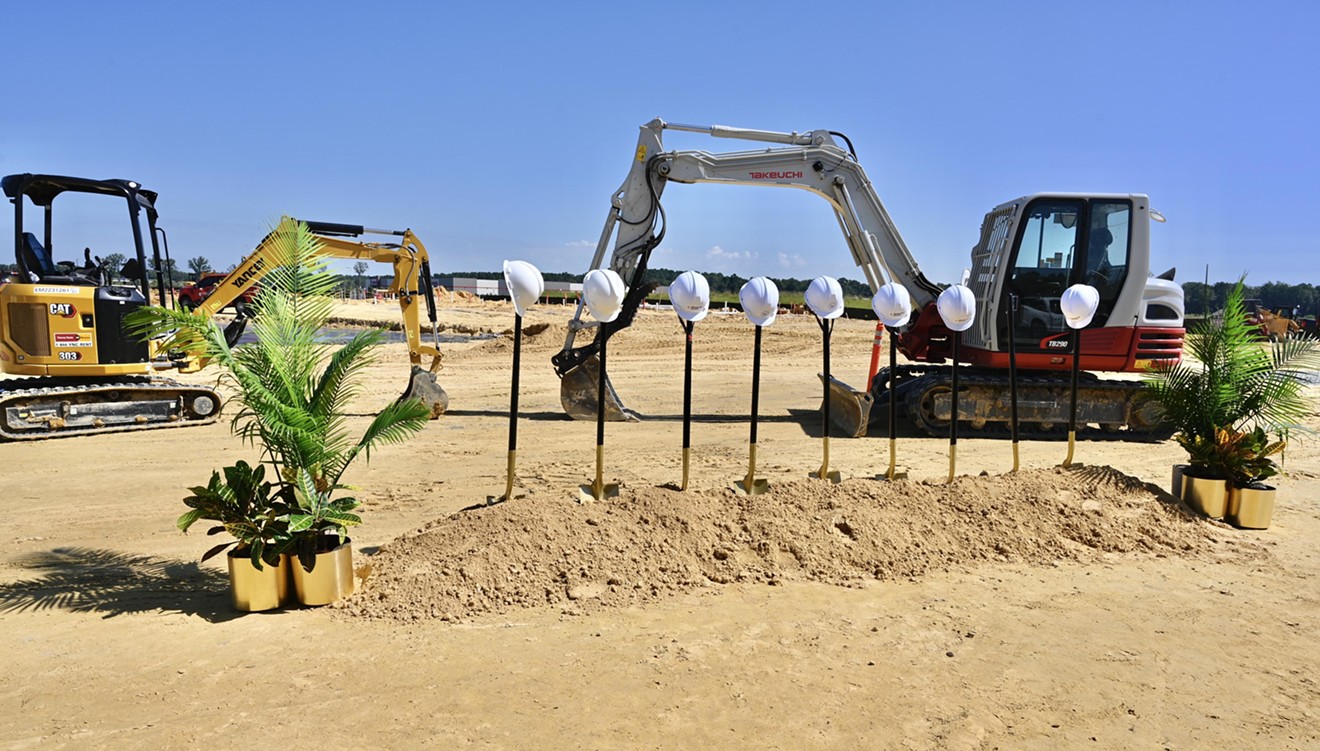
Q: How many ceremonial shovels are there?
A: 9